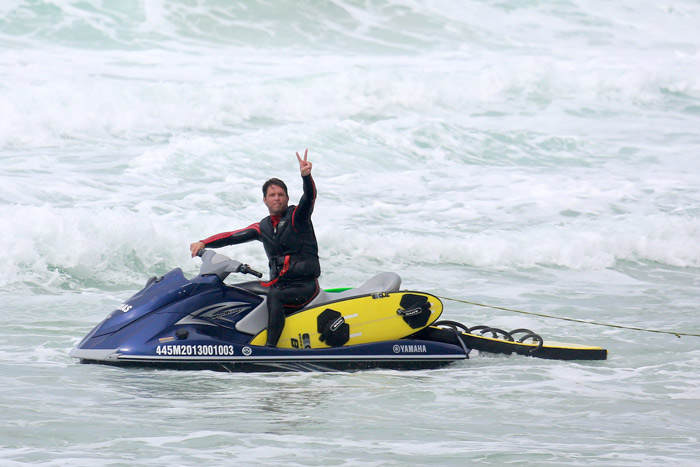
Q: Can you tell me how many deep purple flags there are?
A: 0